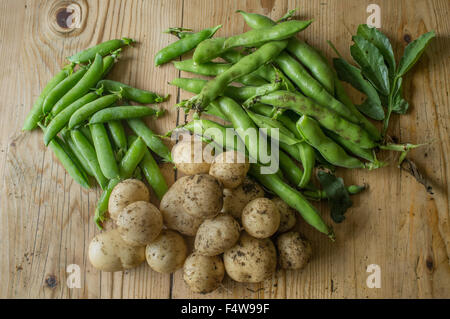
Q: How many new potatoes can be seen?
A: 15